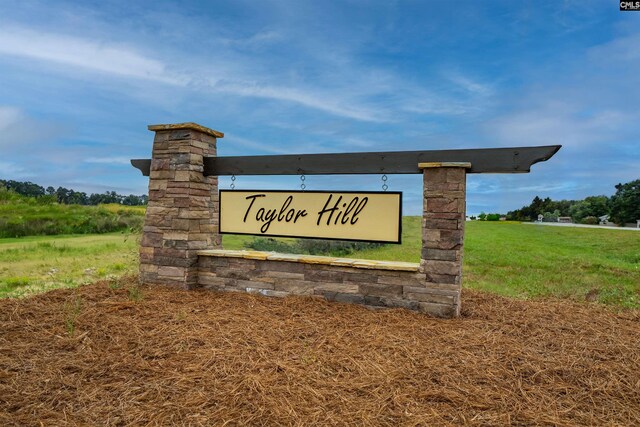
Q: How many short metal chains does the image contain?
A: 3